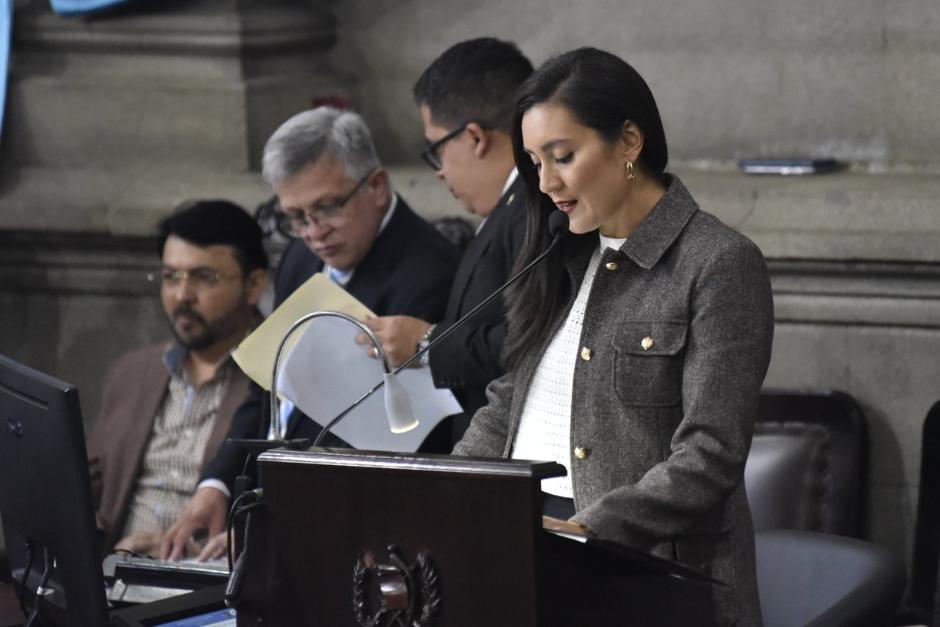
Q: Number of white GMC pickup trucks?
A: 0